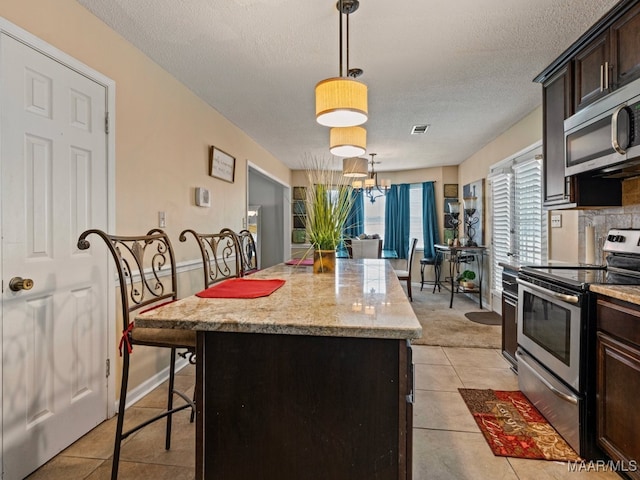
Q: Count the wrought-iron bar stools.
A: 3